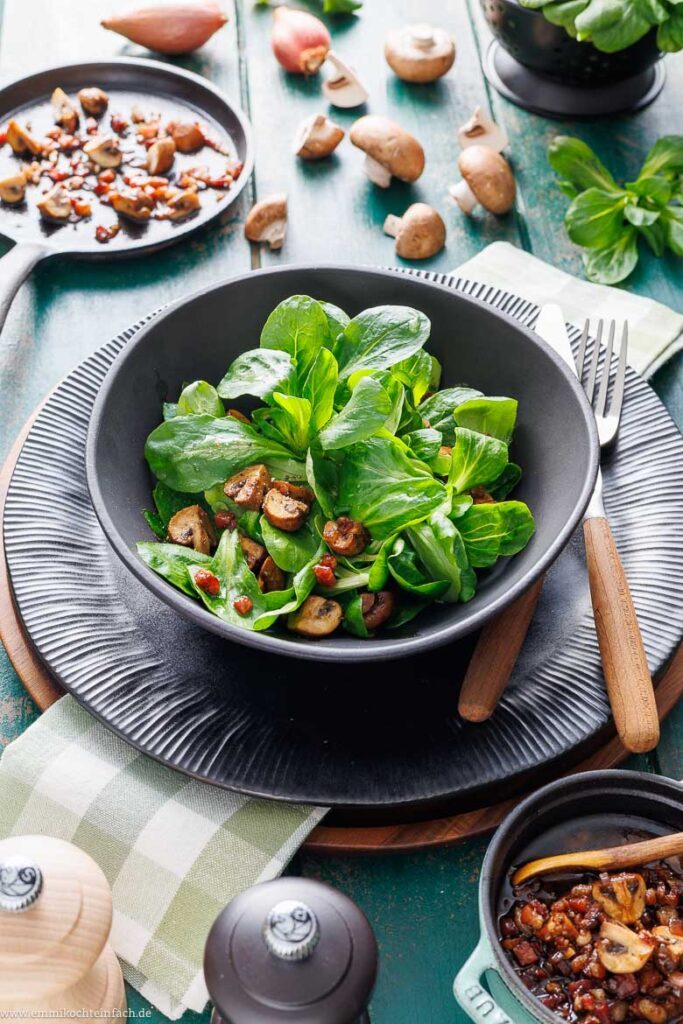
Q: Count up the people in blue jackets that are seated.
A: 0